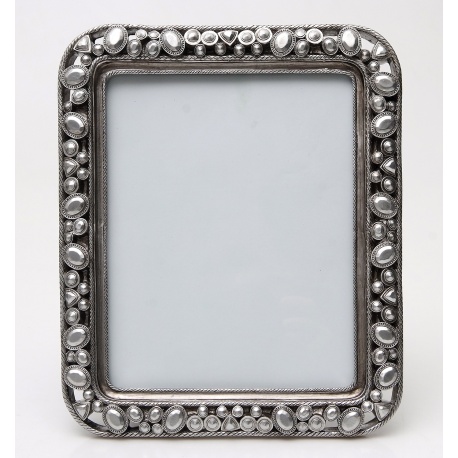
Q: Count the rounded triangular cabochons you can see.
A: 10